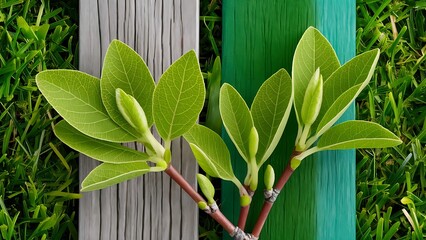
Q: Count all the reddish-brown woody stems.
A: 3